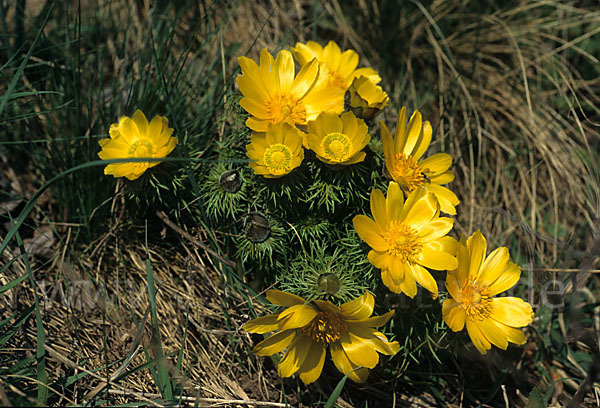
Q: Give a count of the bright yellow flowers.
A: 10